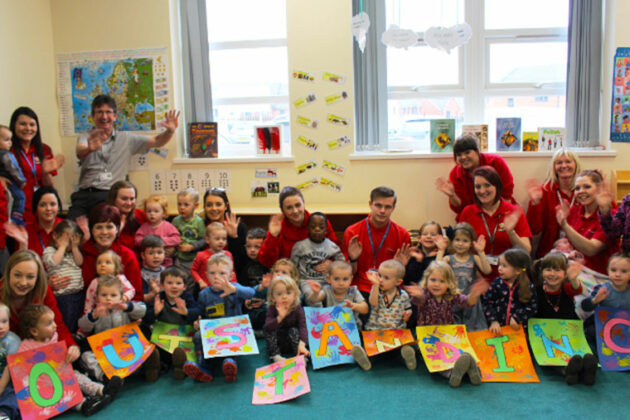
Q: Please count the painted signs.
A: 11